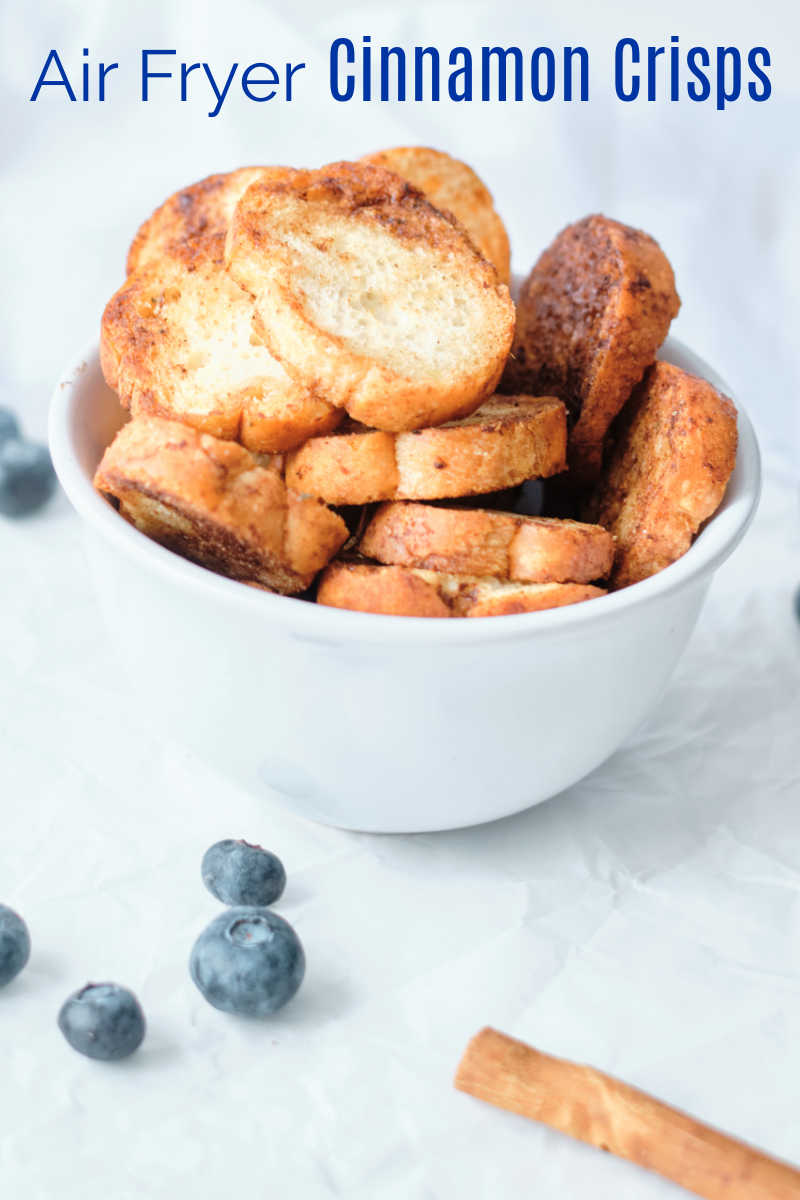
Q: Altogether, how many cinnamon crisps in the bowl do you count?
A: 10